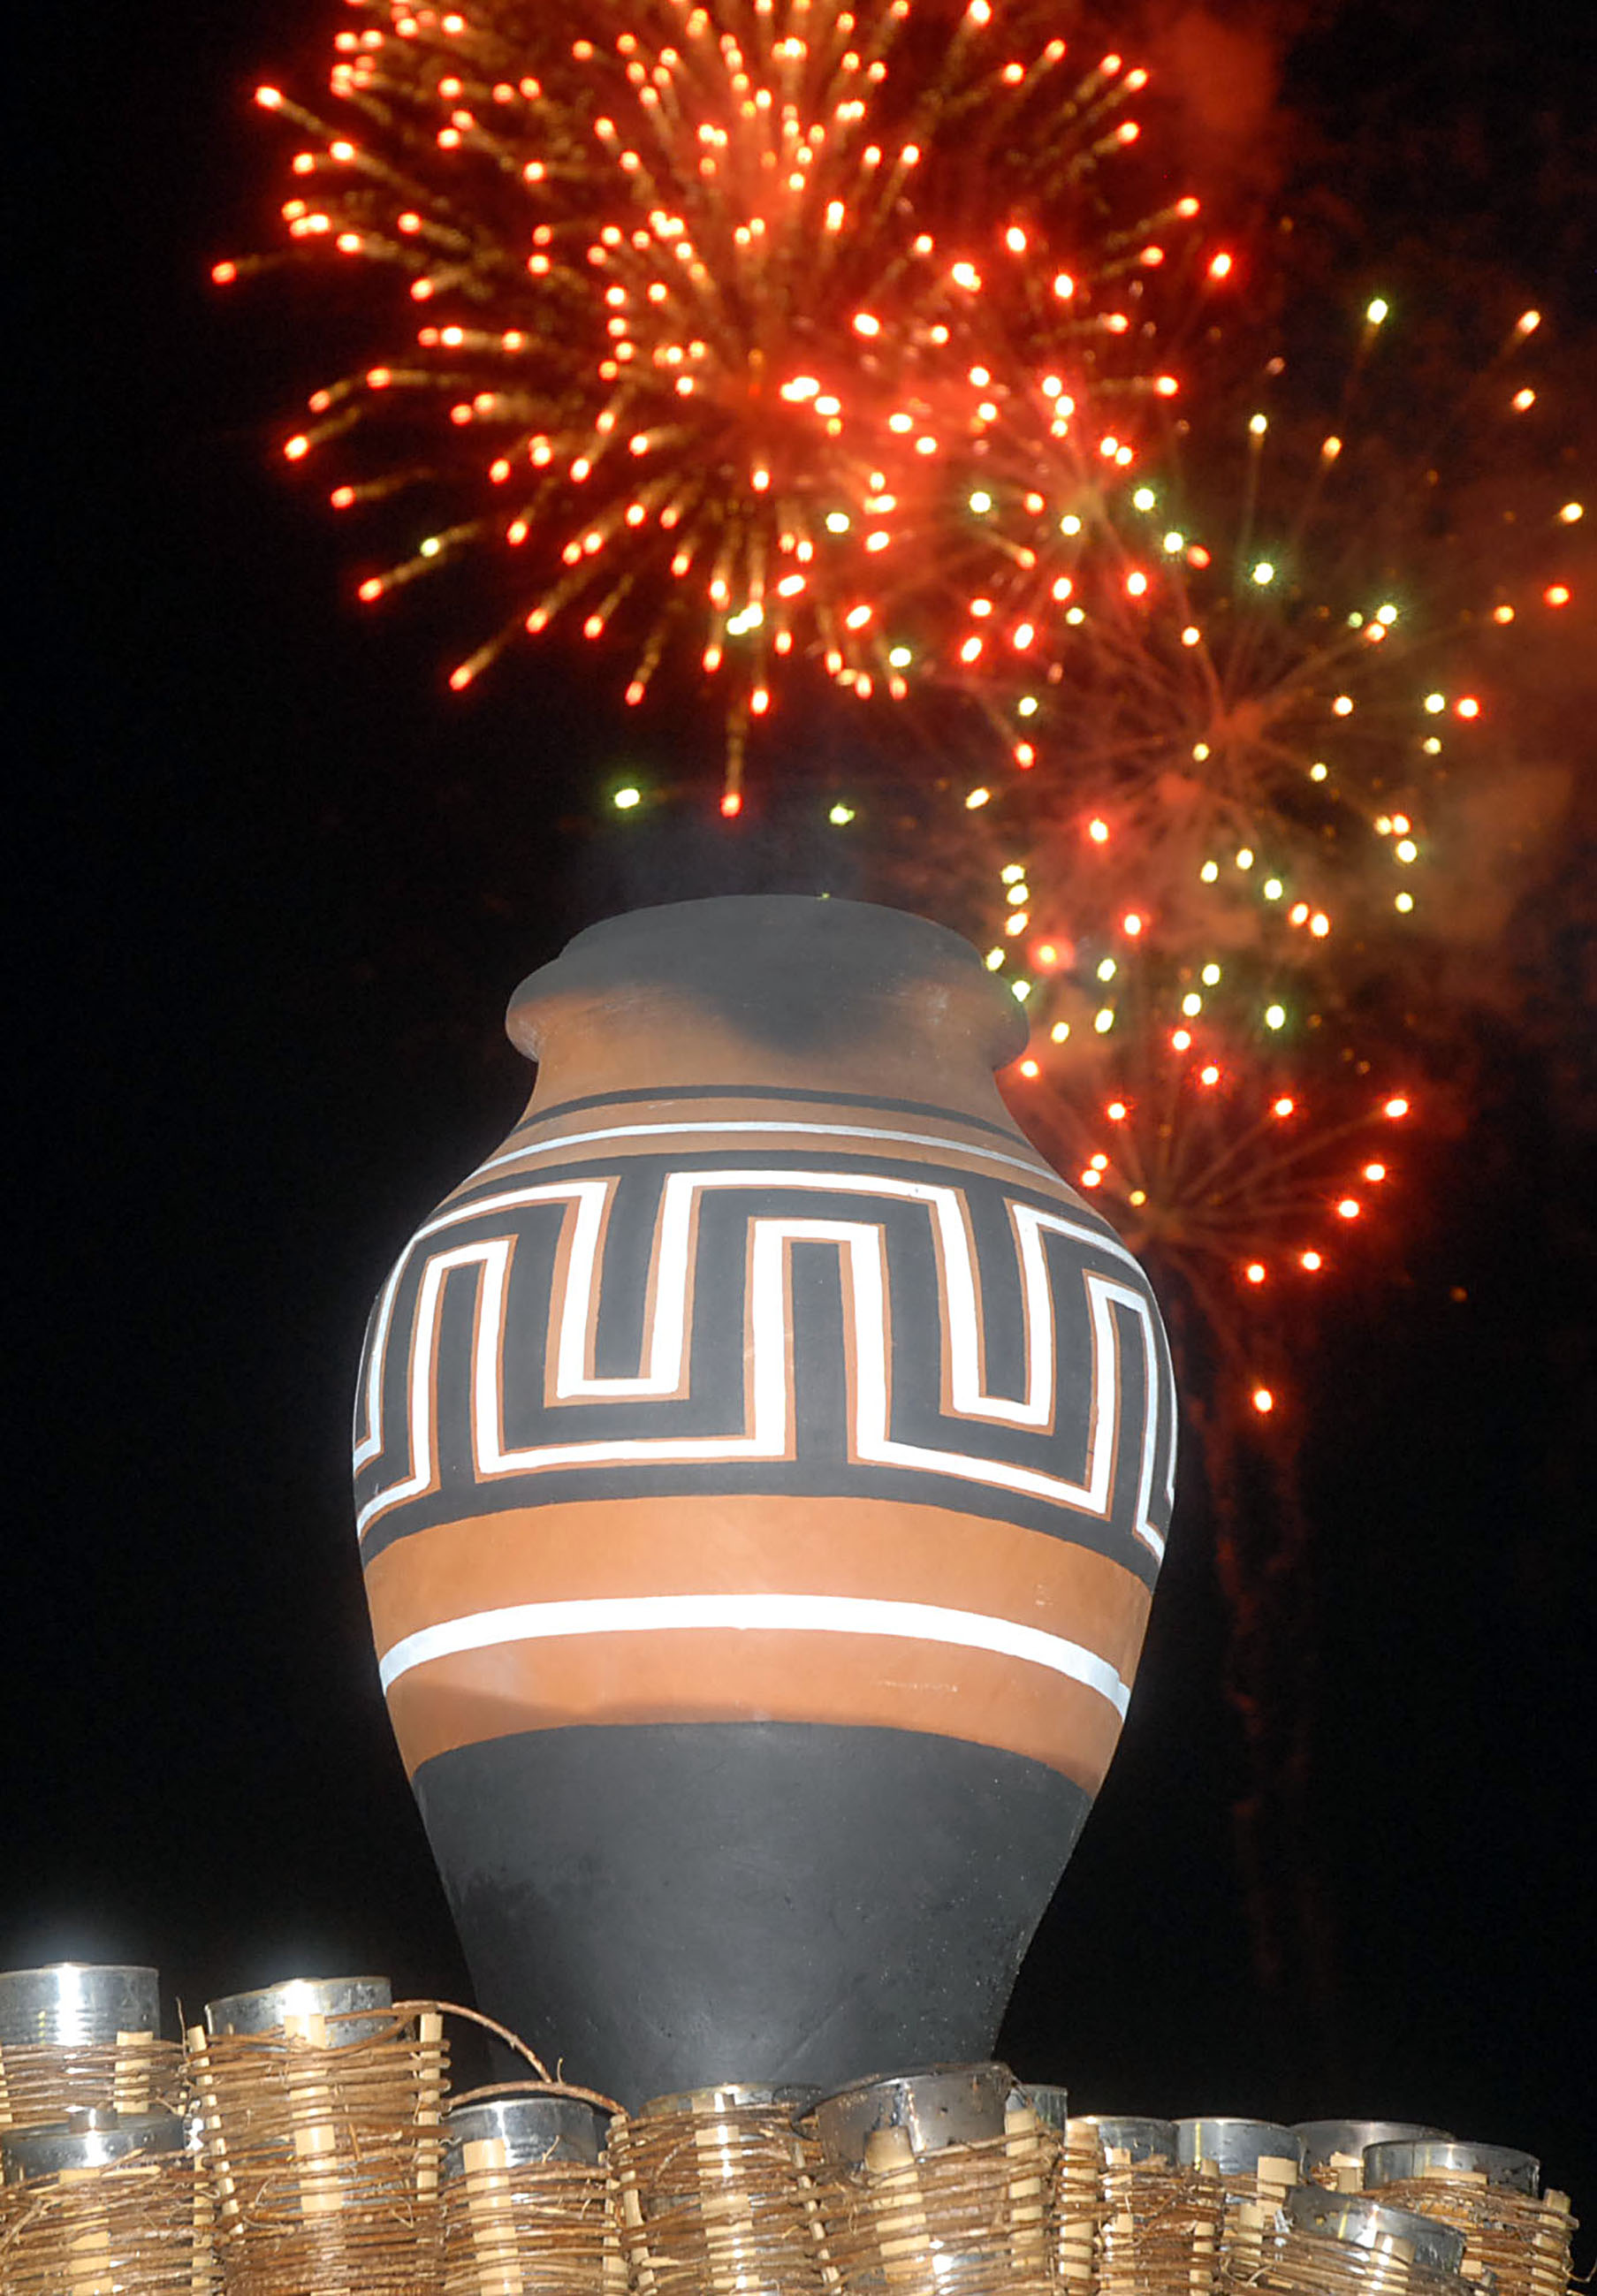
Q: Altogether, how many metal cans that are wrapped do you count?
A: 12